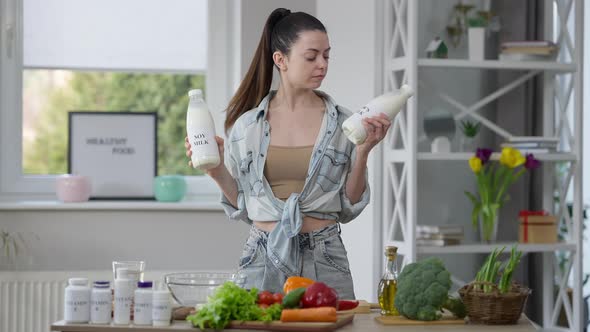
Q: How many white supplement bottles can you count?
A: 5